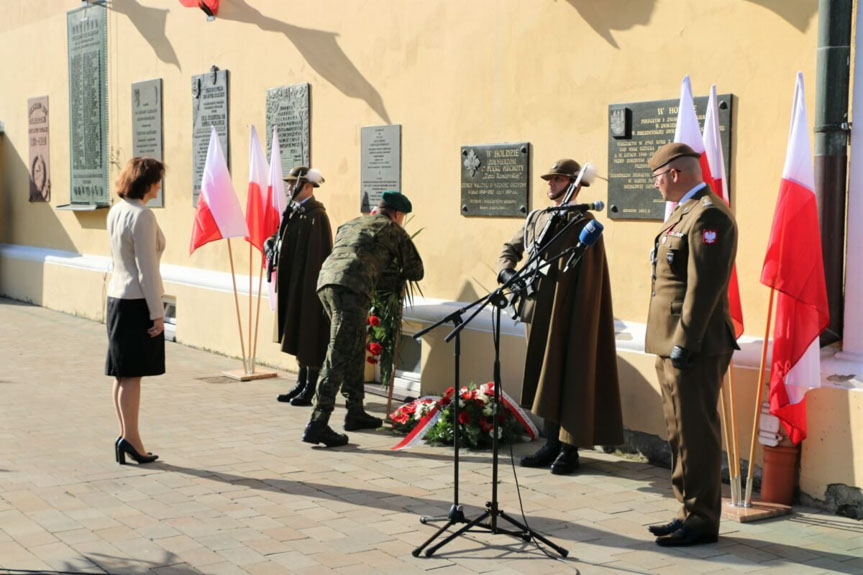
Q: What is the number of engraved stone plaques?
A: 8